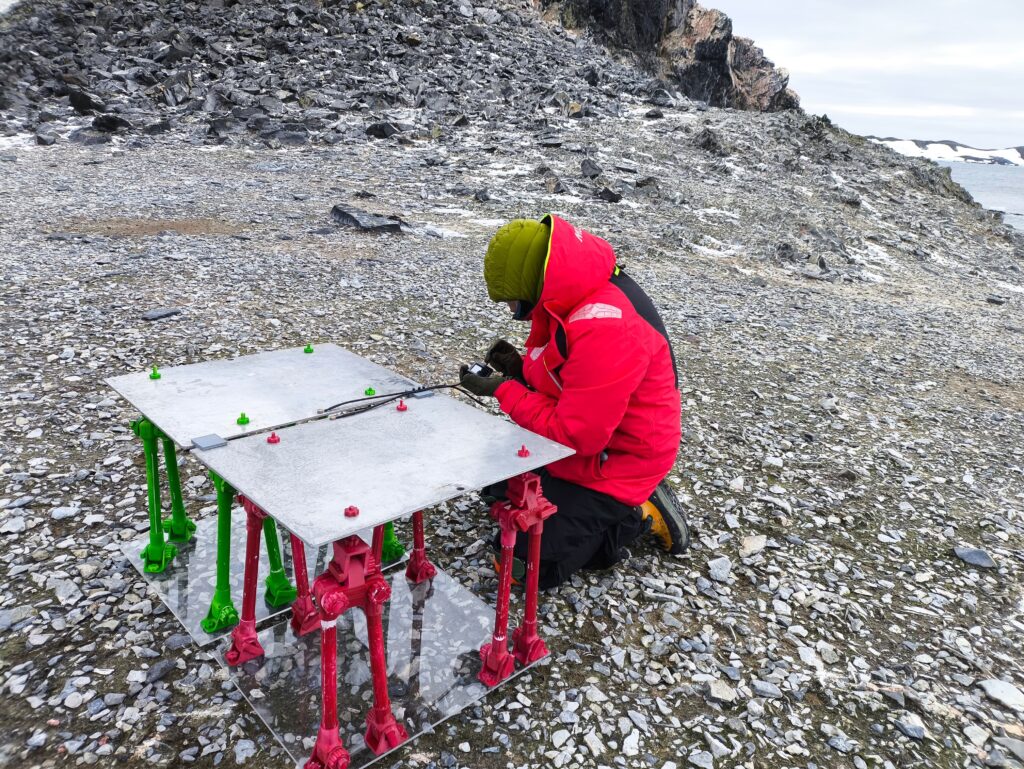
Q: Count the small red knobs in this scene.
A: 4